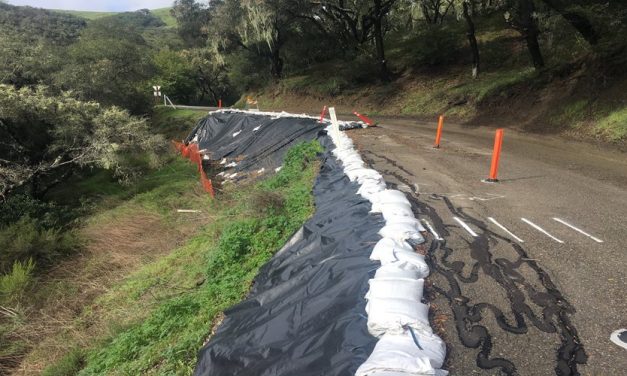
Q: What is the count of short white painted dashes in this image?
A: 5